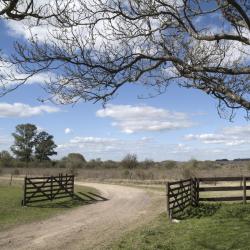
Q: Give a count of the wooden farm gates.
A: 2